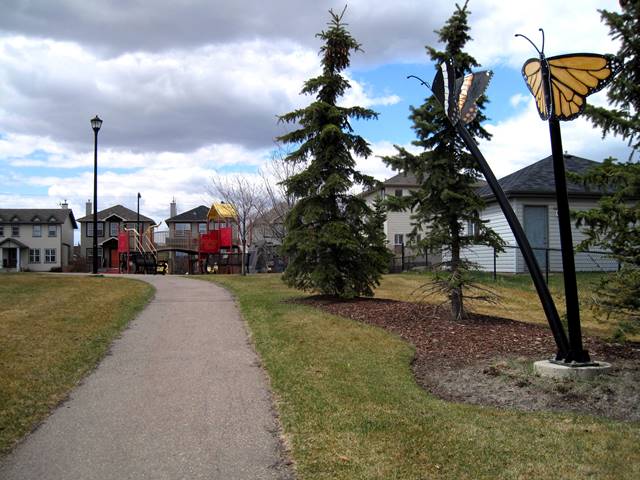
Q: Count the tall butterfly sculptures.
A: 2